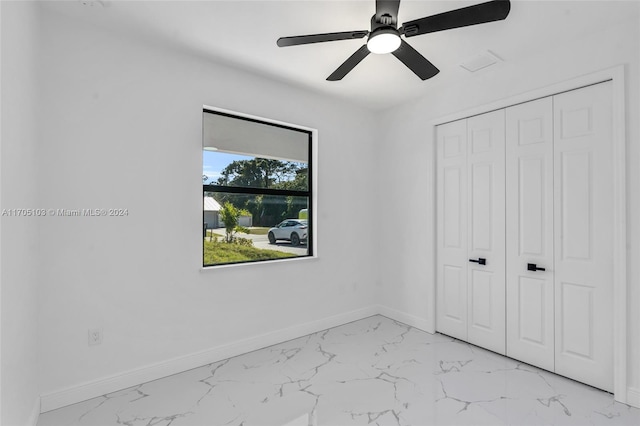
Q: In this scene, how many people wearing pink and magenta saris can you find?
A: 0